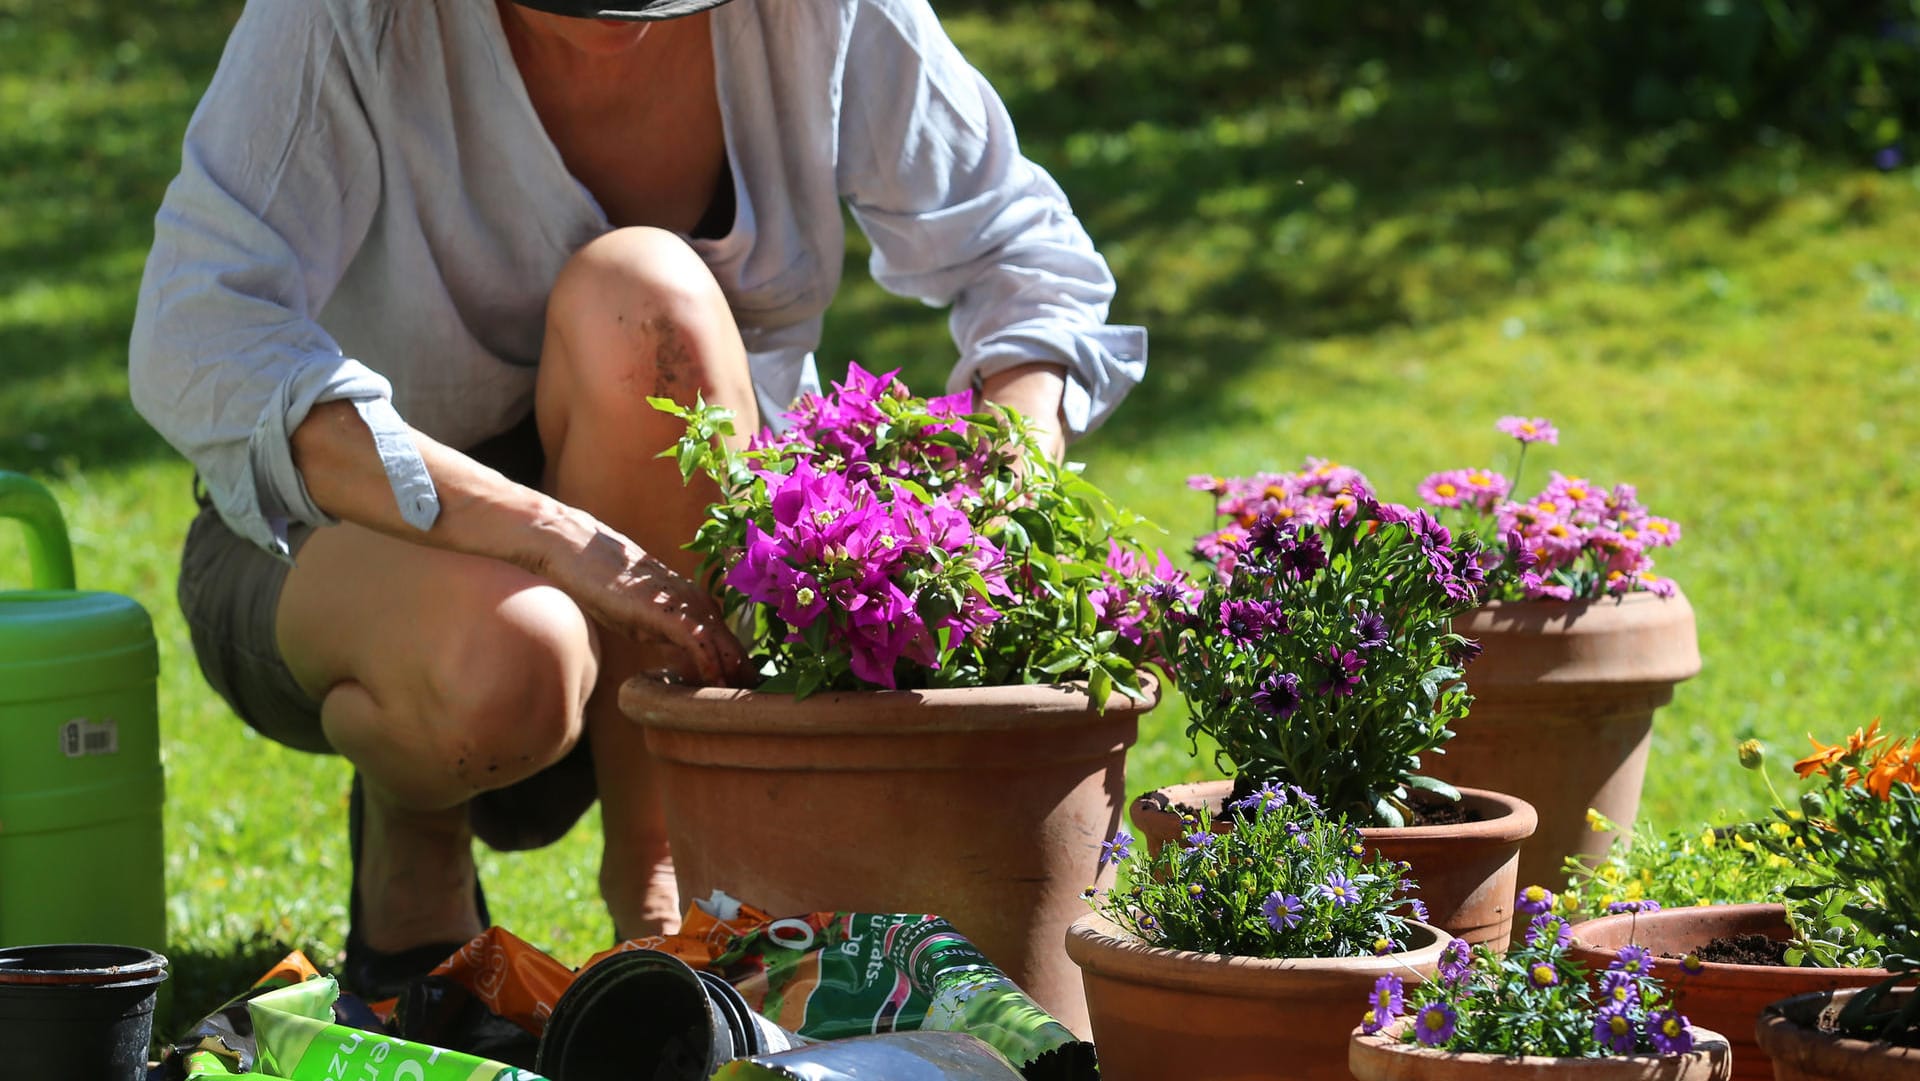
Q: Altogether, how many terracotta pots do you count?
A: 7